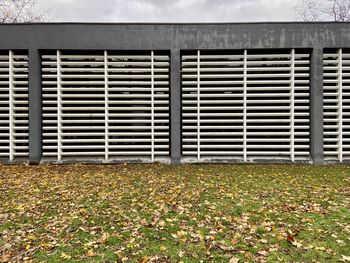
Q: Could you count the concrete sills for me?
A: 4